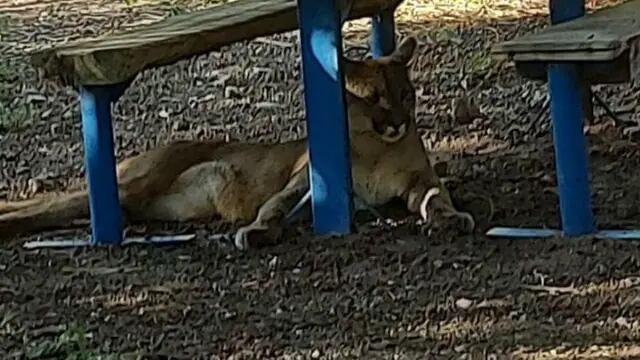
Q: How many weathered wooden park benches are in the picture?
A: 2